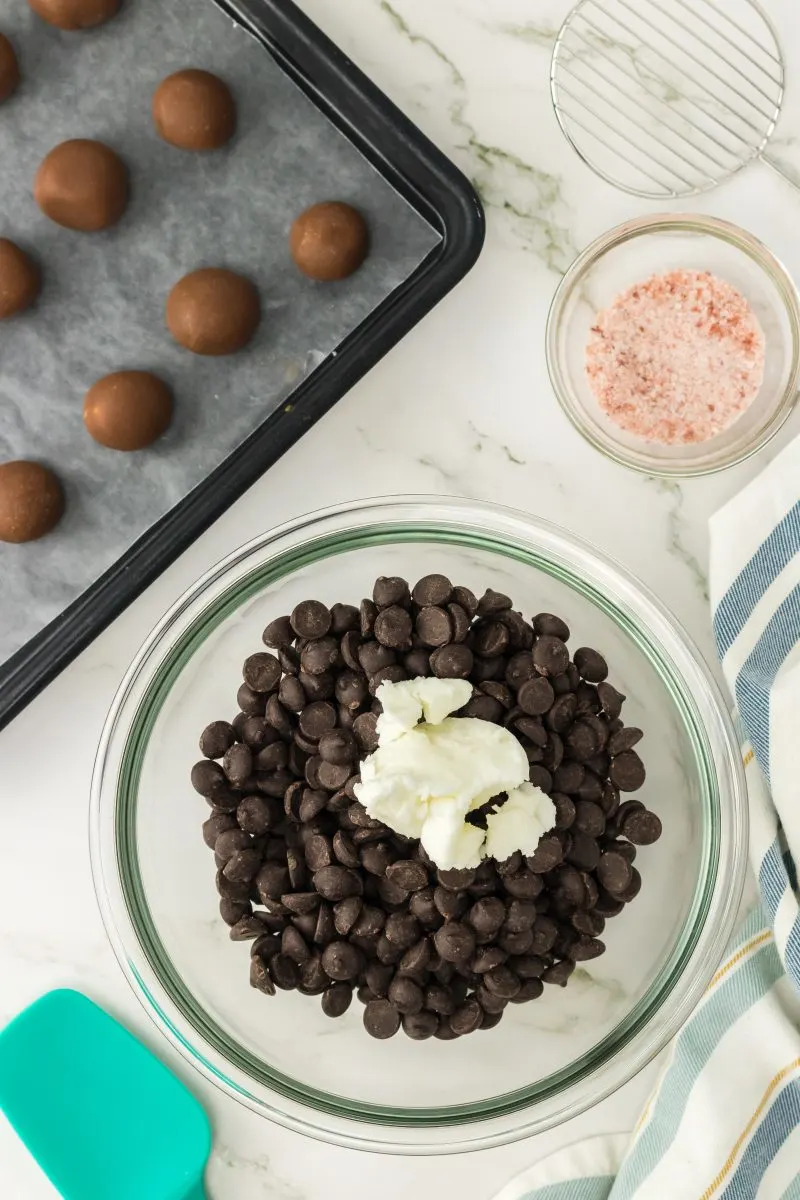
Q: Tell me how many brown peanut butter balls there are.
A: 9